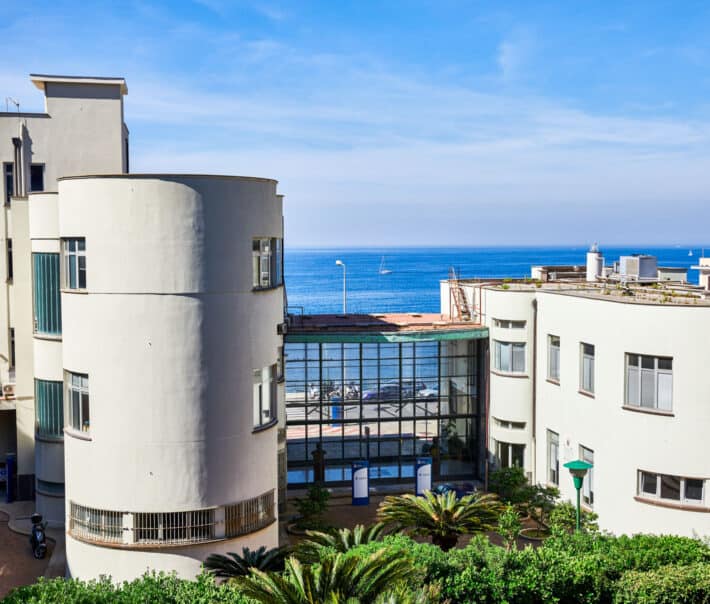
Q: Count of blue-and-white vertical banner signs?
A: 2